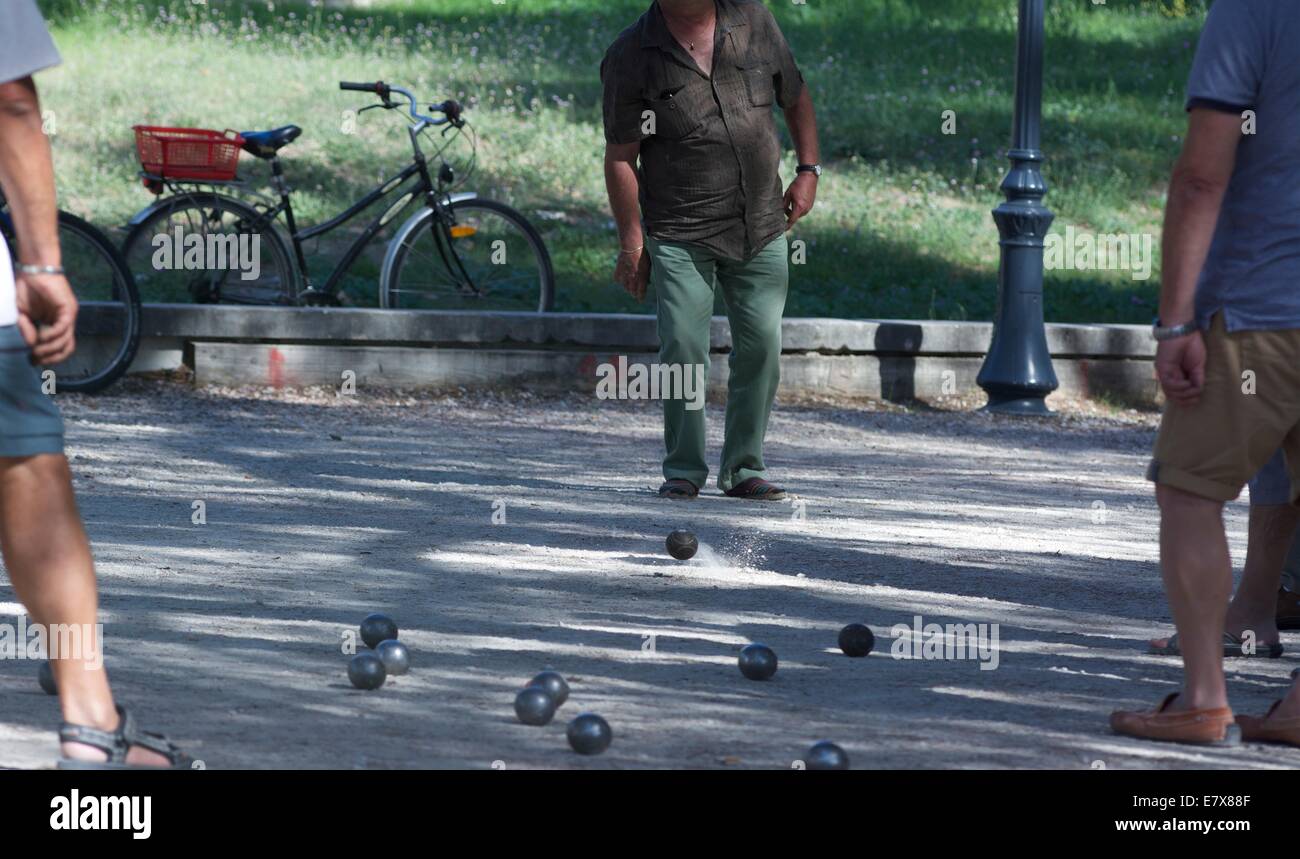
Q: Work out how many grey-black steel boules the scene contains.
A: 11